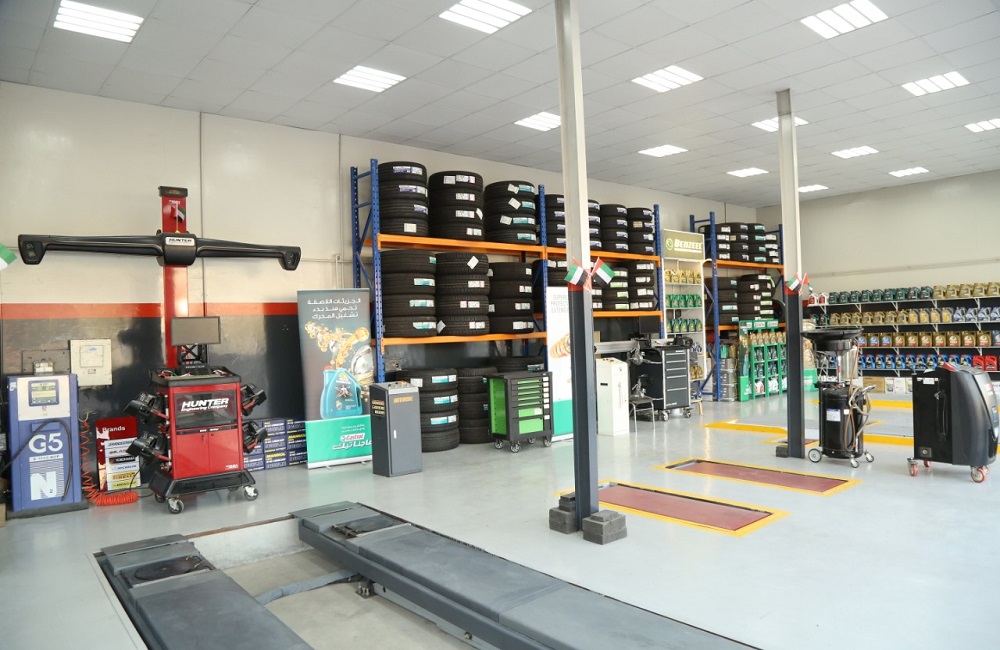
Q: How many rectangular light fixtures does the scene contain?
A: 14